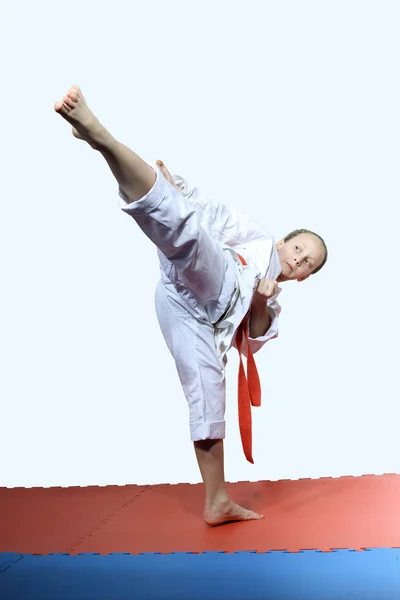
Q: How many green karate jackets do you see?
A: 0